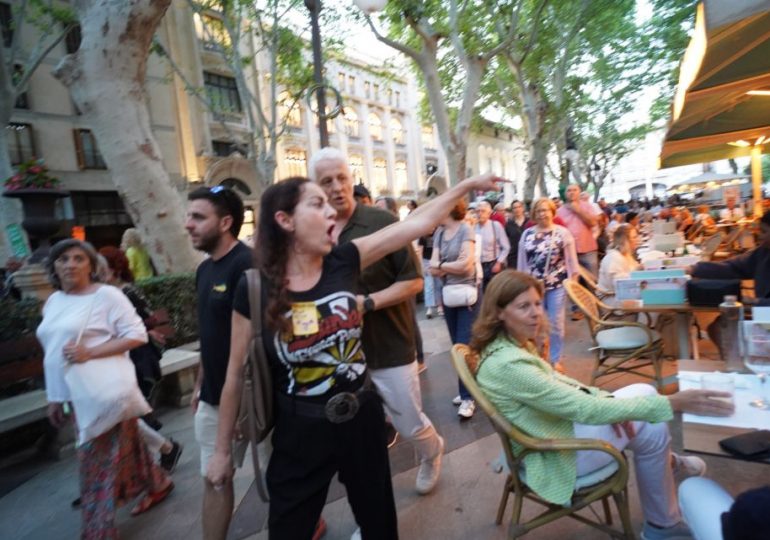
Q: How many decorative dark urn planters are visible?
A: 1